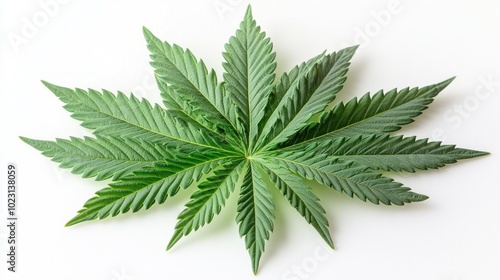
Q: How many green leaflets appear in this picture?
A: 14